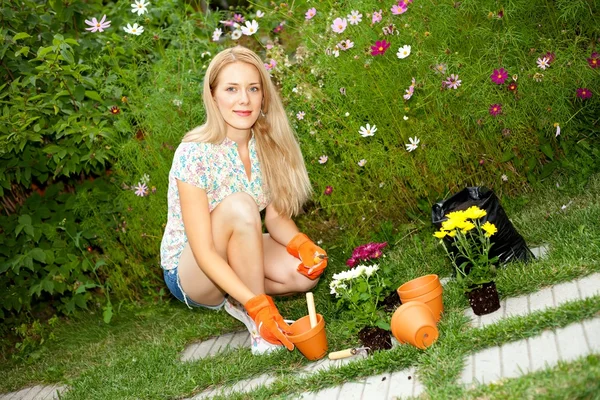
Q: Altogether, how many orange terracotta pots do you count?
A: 4